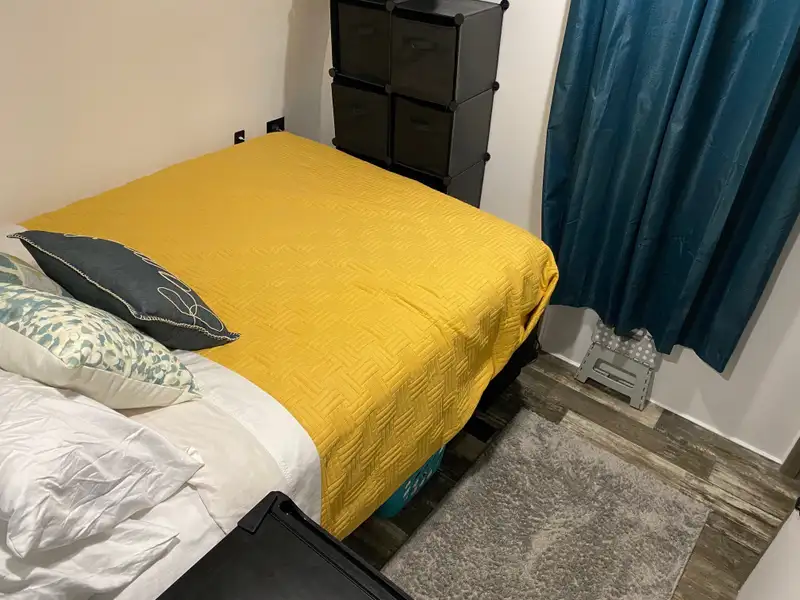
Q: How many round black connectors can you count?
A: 11